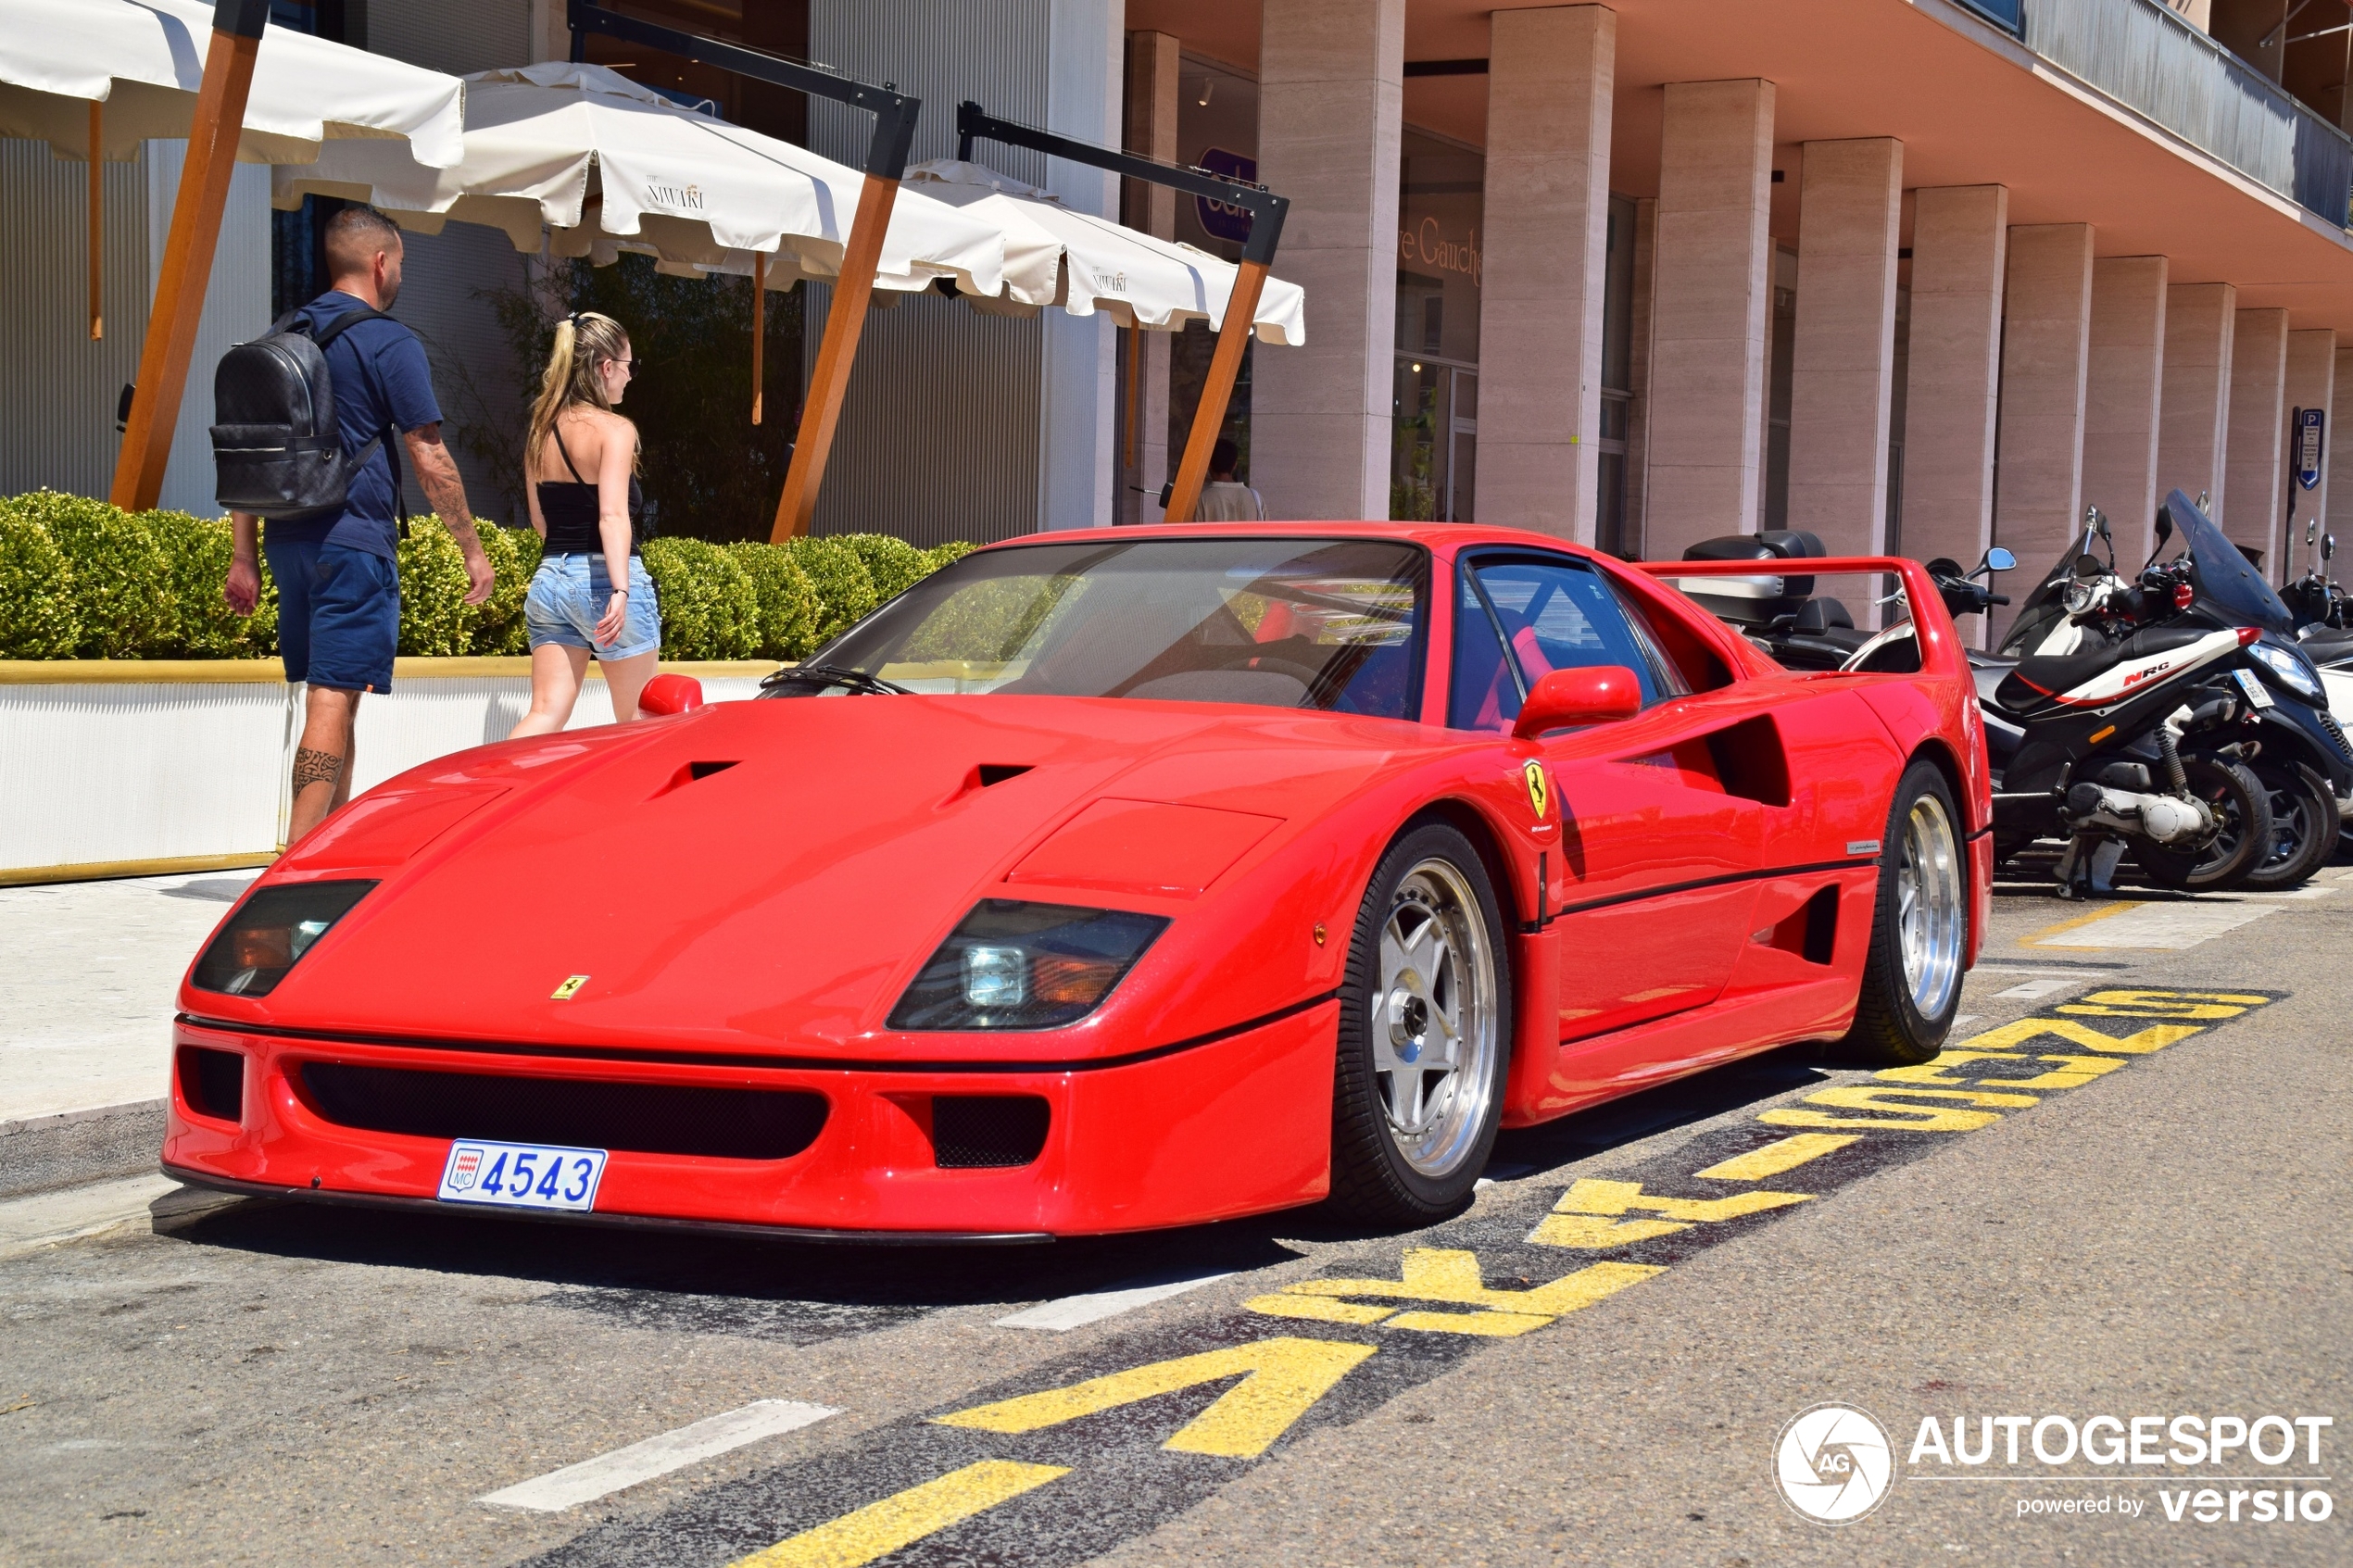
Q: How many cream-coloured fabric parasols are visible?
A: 3